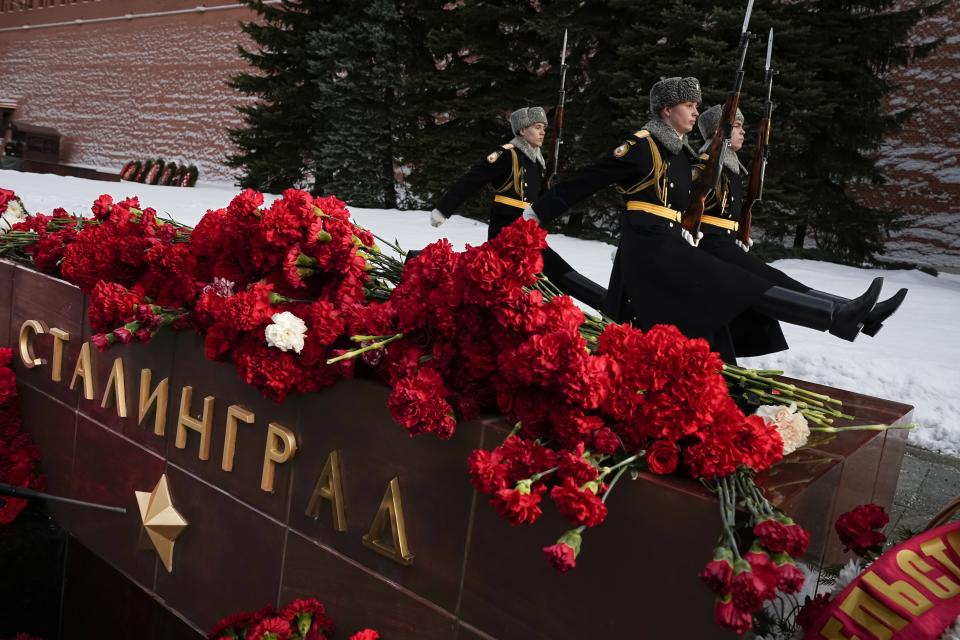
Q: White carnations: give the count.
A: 2